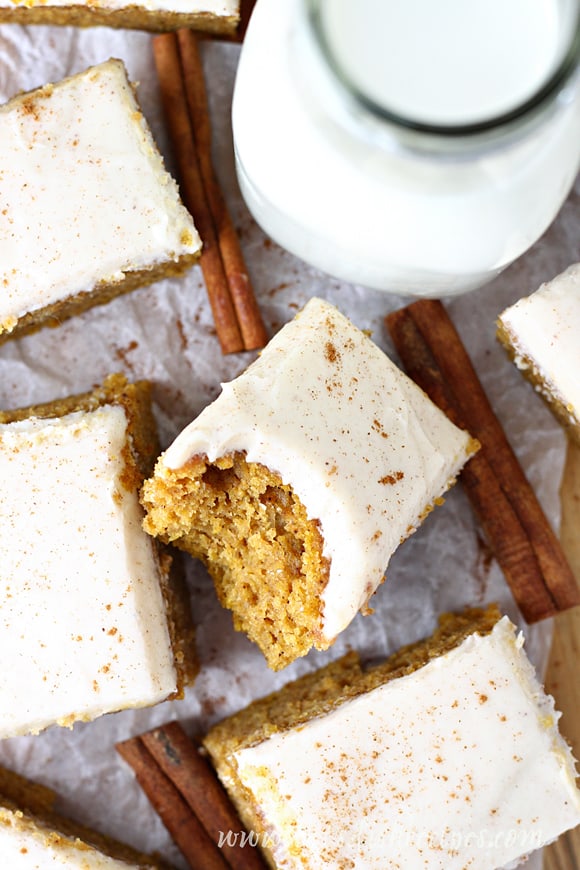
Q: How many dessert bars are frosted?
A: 7